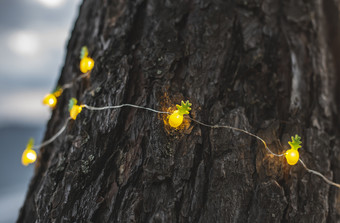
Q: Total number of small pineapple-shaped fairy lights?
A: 6